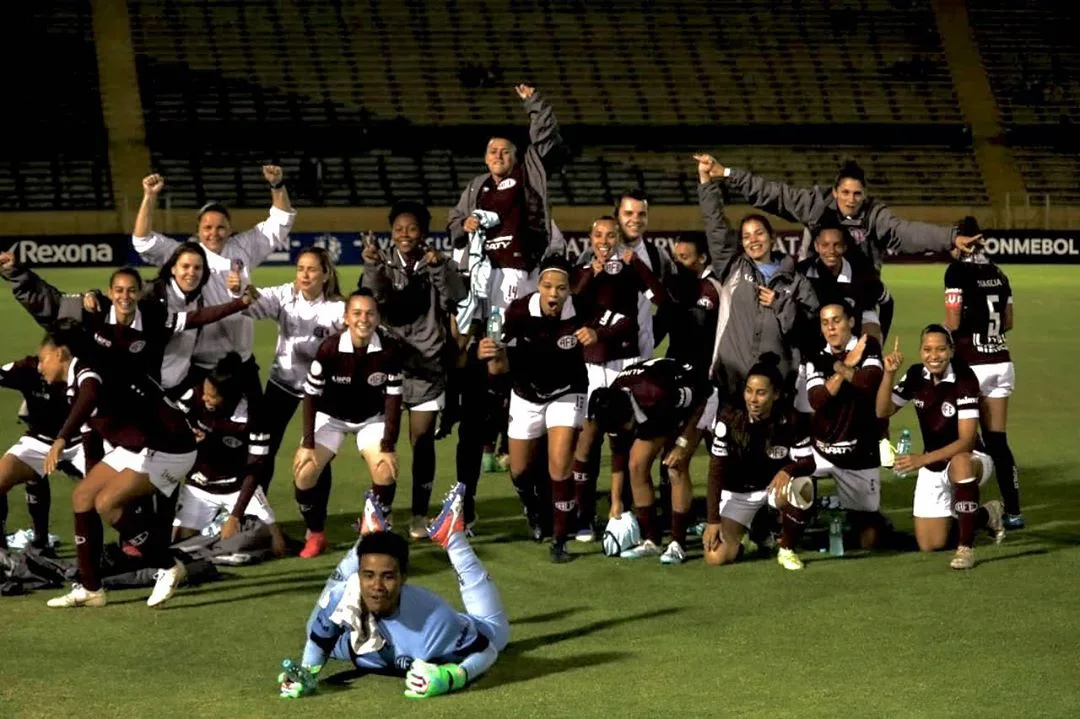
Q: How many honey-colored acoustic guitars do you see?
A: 0